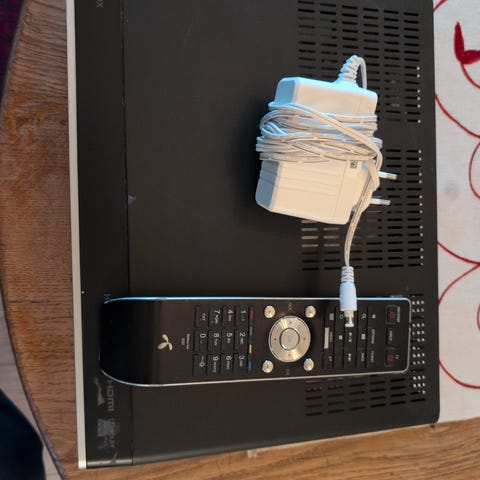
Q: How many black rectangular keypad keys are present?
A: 12